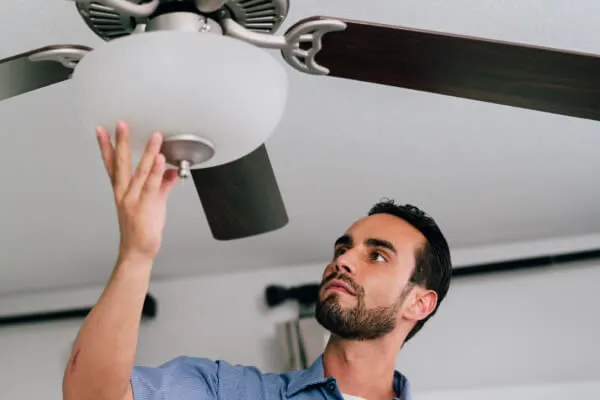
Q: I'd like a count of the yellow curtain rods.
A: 0